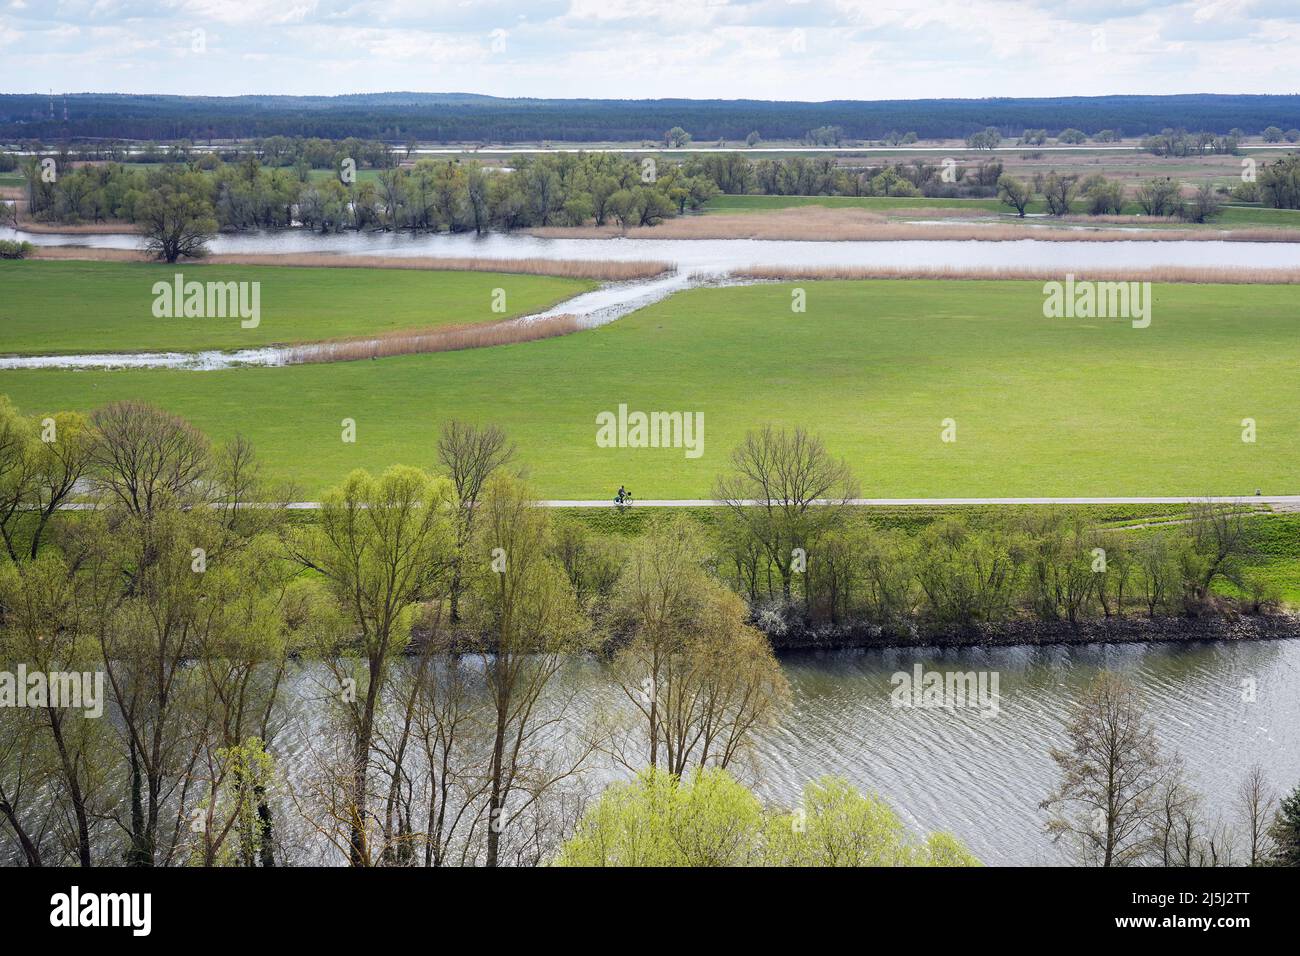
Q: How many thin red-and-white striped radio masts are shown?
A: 2